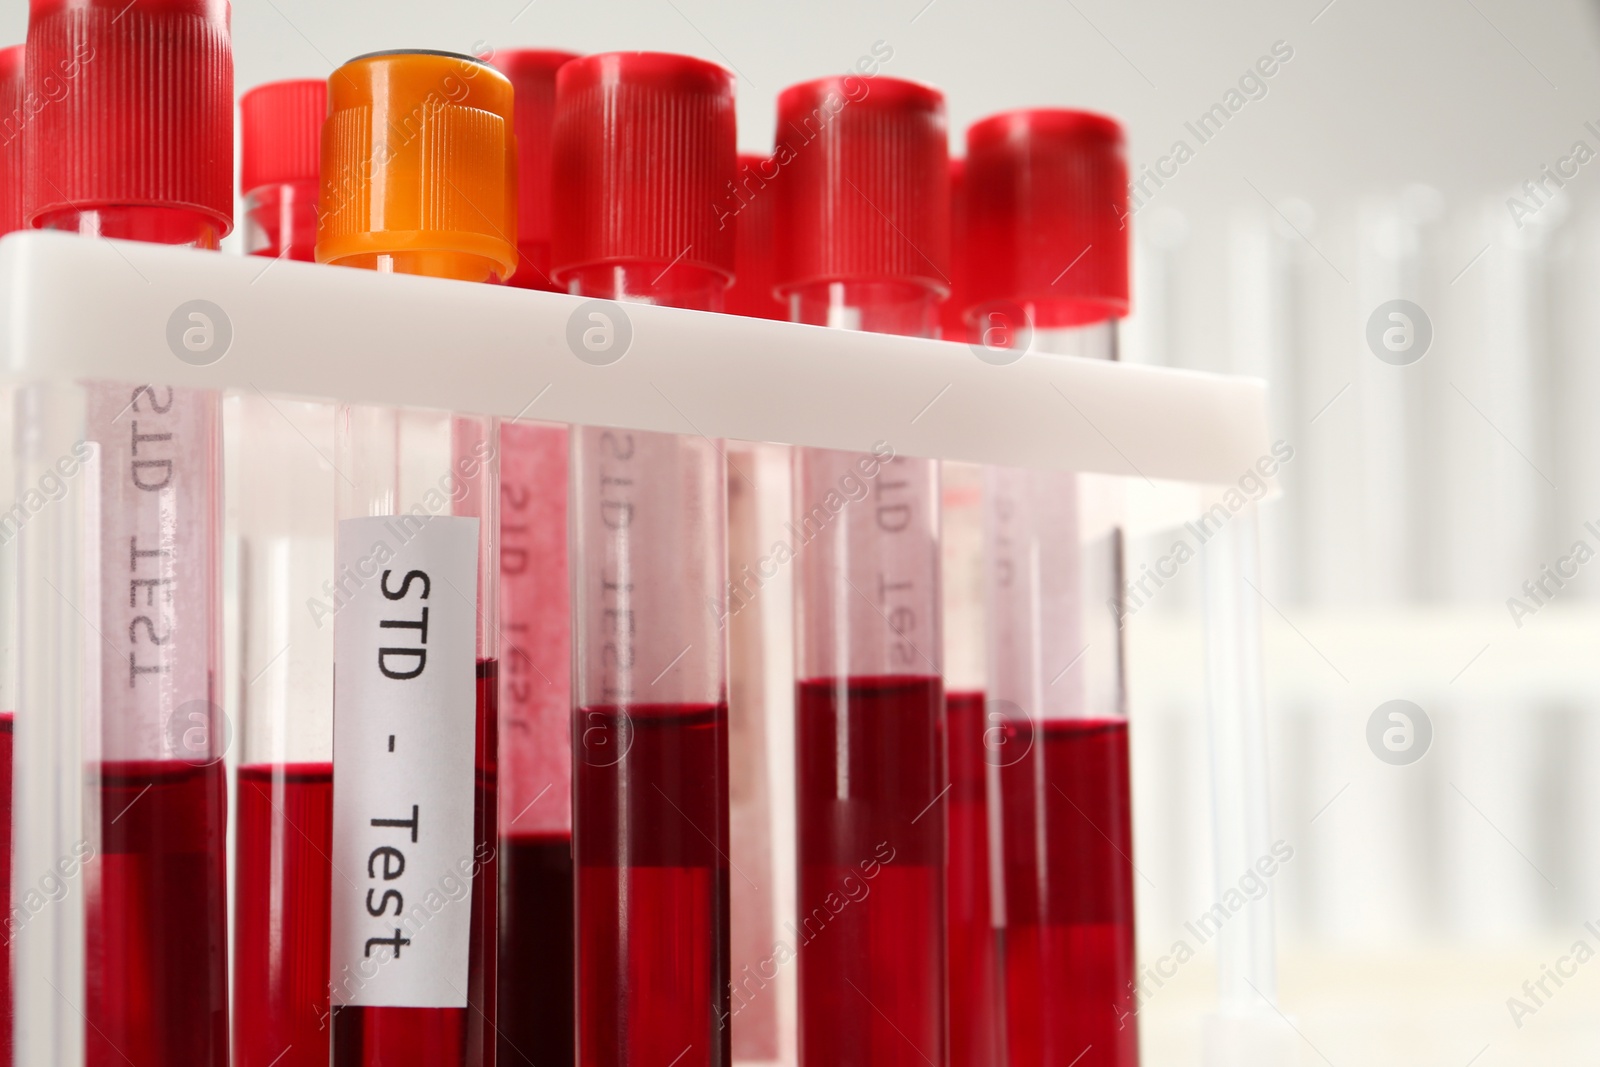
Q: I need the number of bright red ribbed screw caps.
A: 9